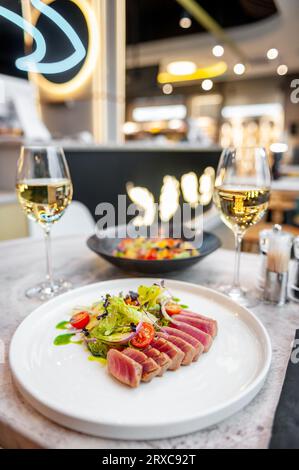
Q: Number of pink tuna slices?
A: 9